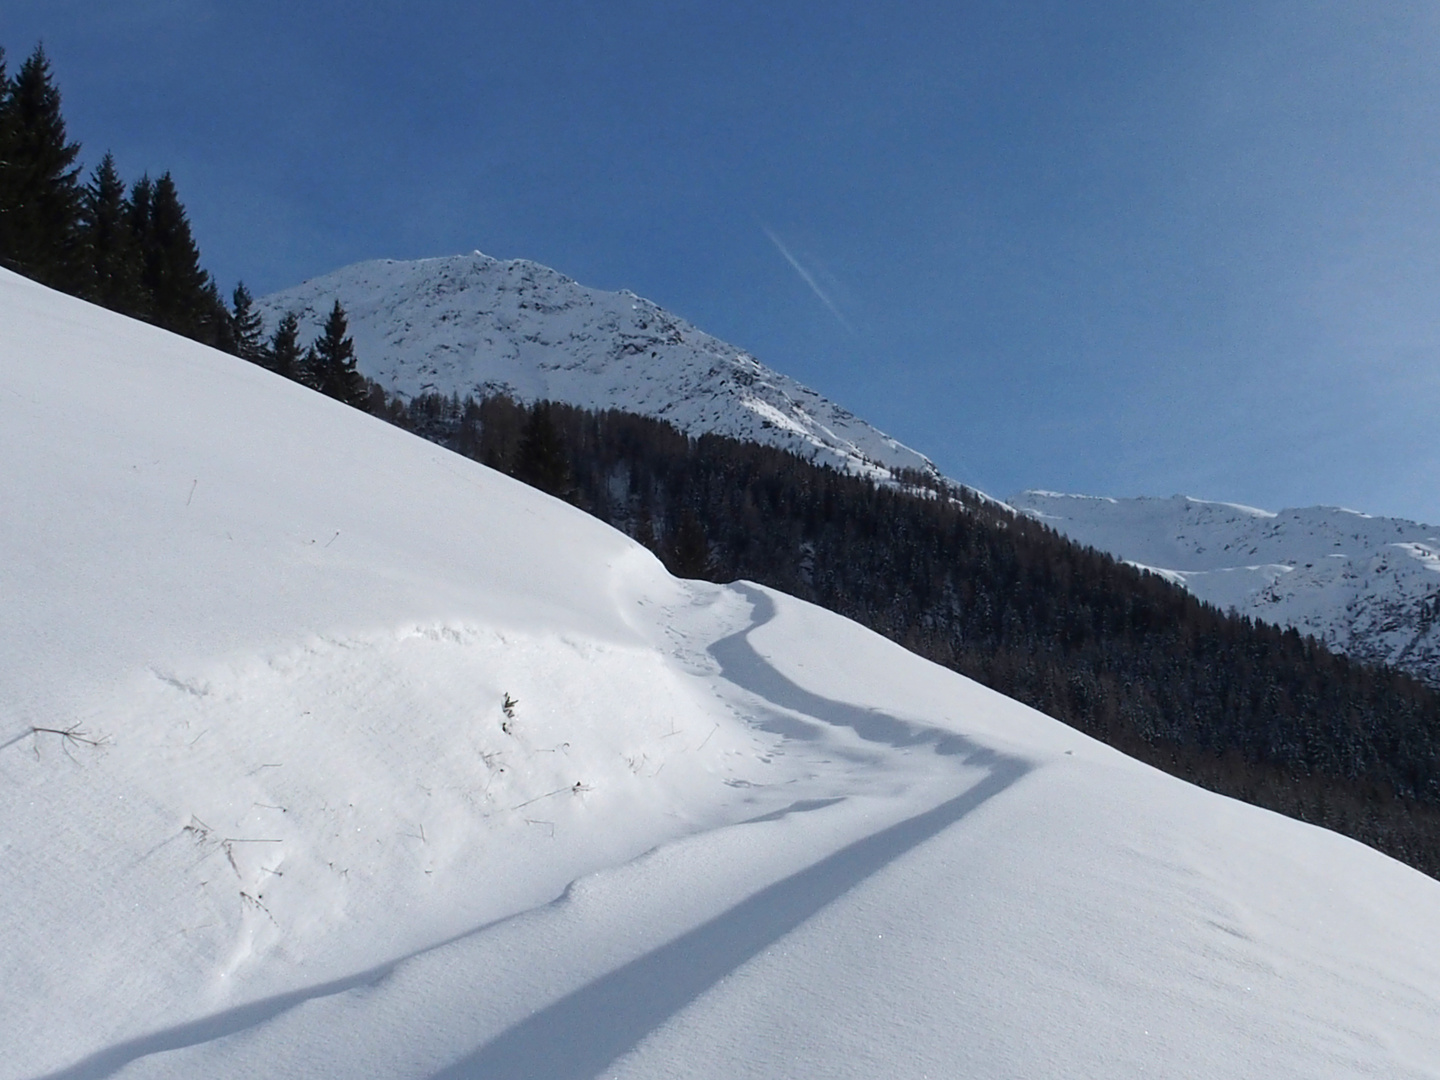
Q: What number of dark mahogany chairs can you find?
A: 0